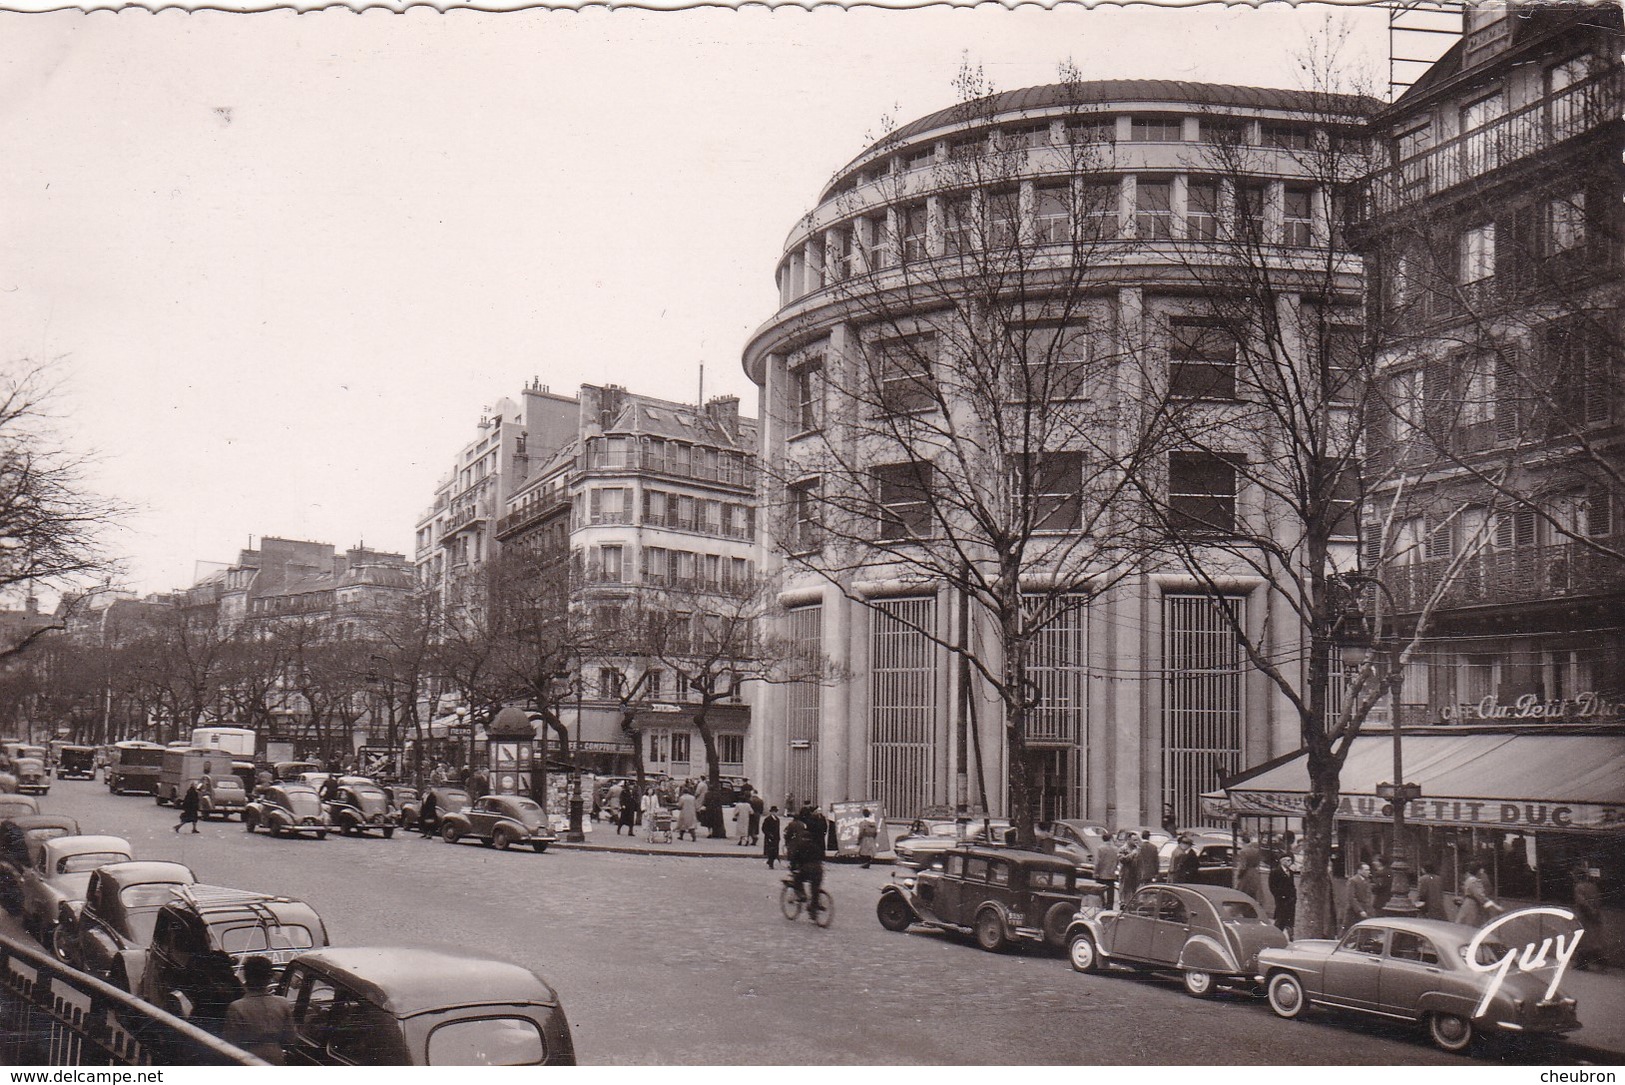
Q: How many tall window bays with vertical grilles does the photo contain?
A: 5